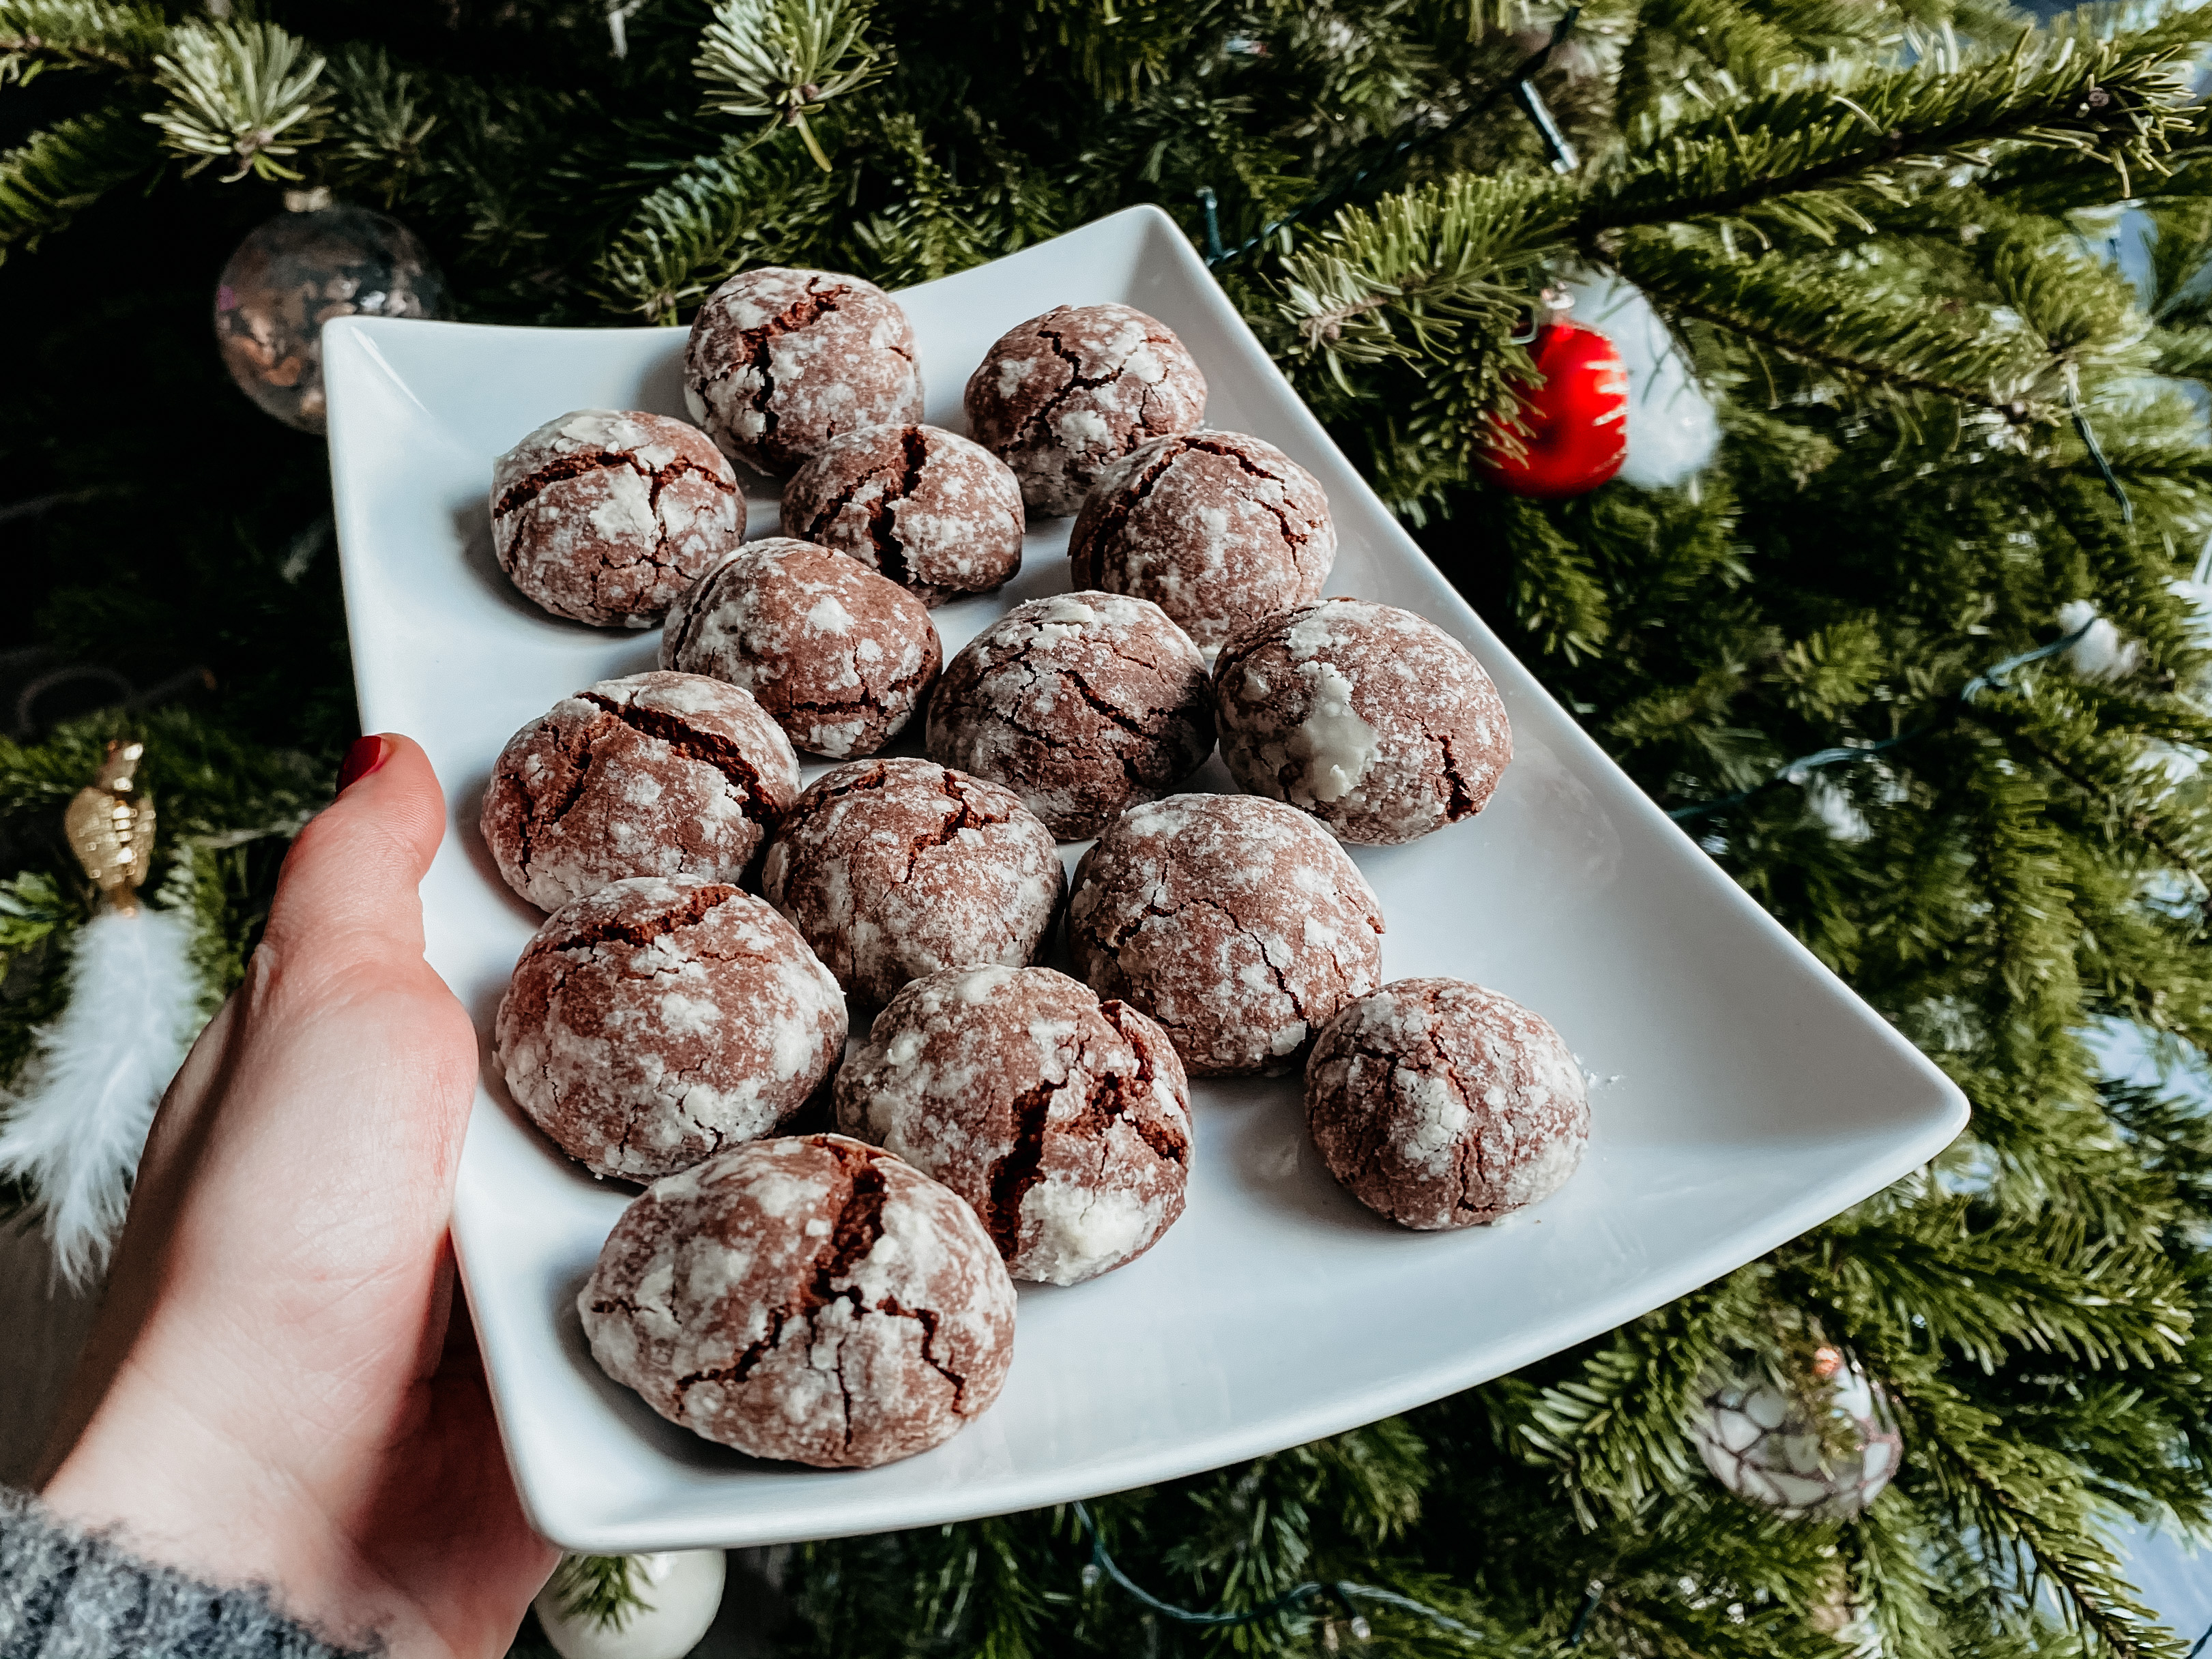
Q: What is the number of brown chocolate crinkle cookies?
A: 15